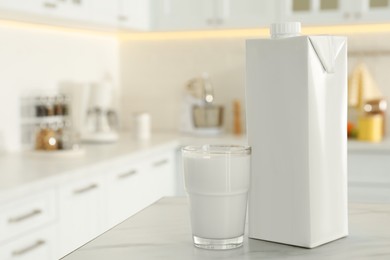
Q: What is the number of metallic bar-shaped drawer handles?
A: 5